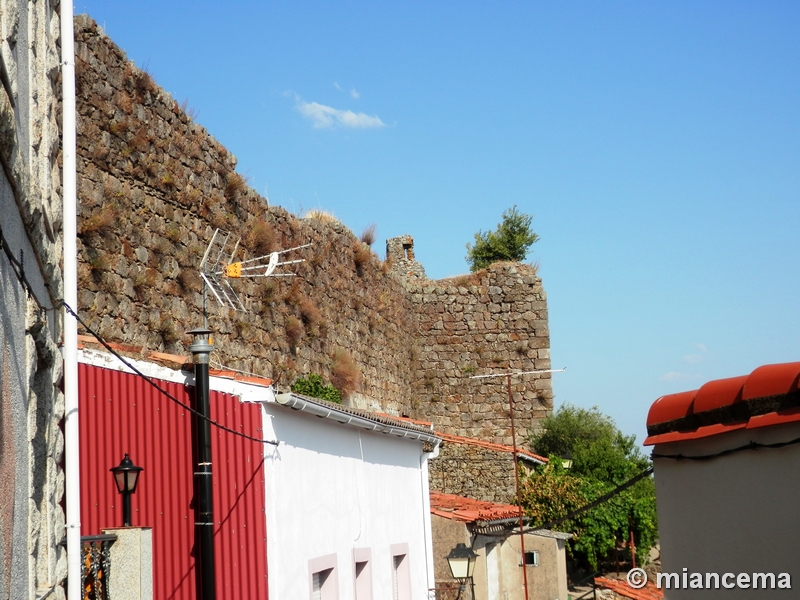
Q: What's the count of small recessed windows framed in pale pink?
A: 3